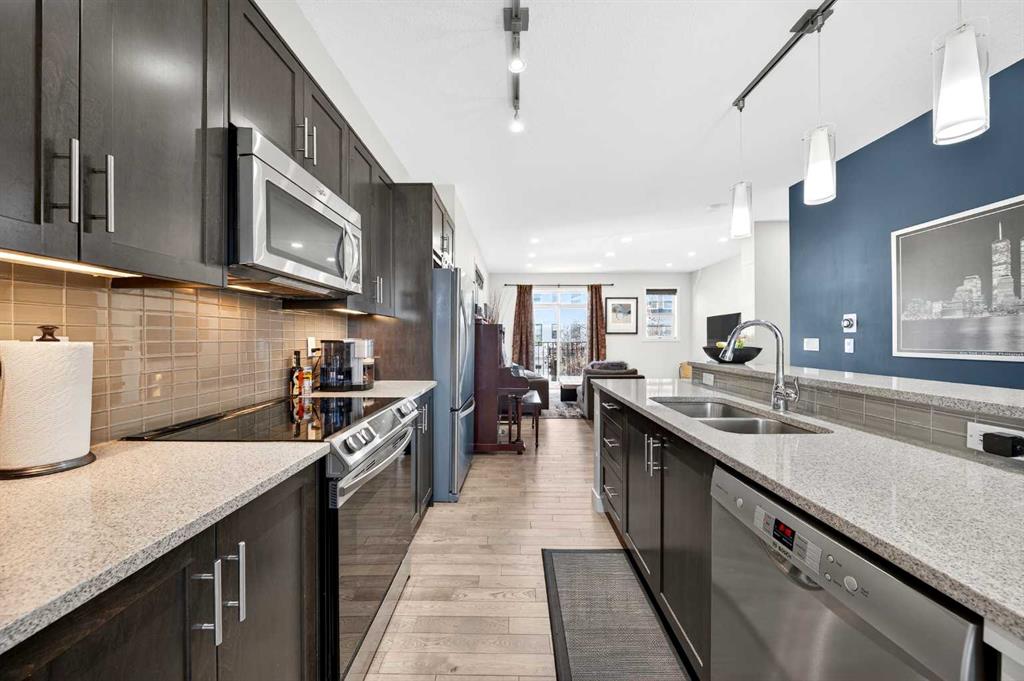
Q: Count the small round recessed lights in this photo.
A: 9